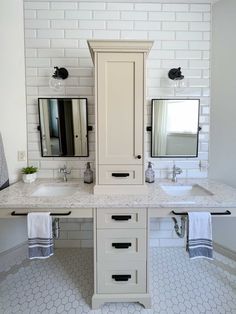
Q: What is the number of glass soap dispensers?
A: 2